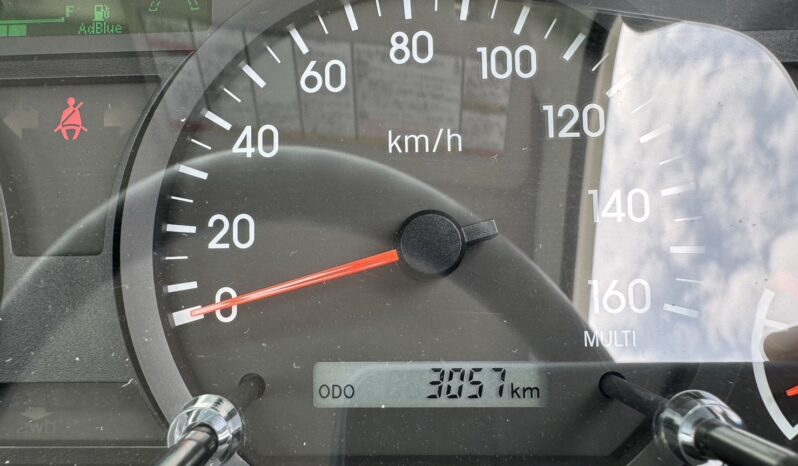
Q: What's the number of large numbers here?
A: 9